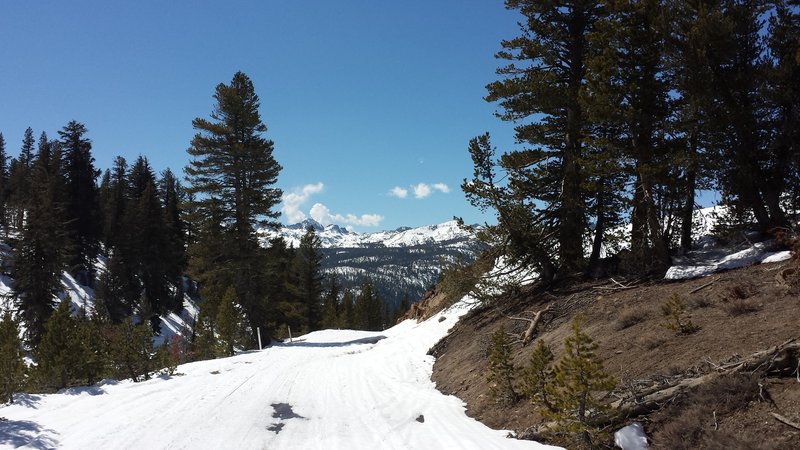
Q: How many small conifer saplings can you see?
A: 4